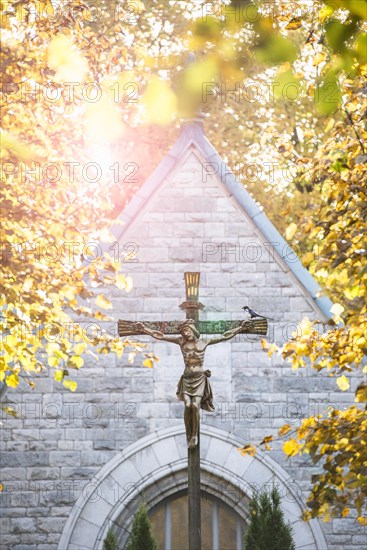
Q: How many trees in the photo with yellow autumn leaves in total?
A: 2